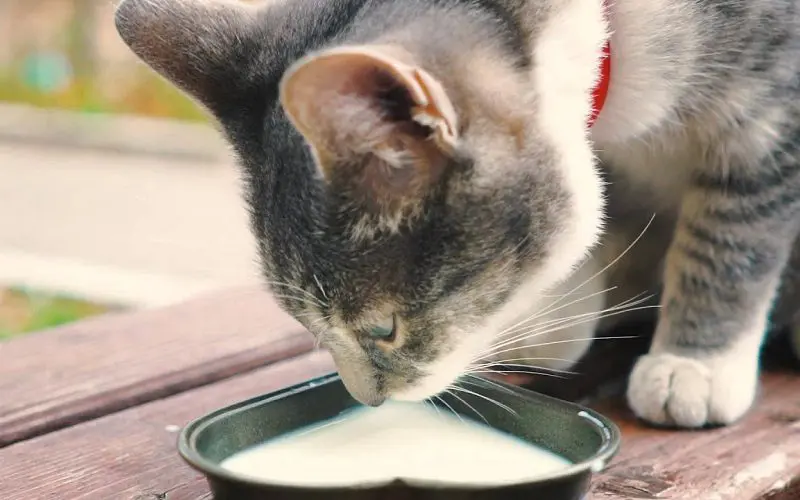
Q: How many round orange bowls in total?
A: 0